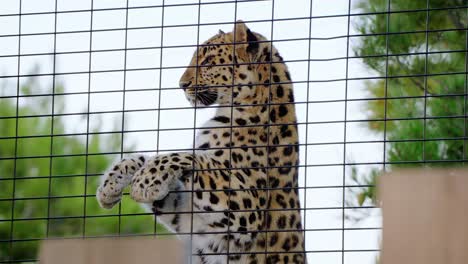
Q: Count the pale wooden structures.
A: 2